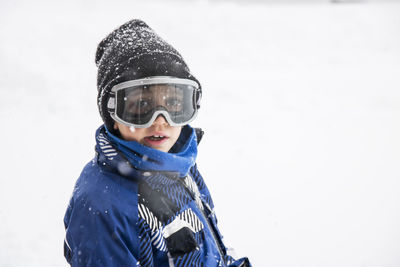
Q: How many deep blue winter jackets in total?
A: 1